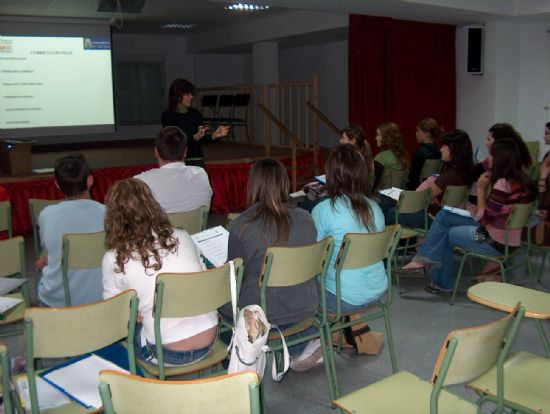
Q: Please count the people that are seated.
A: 12